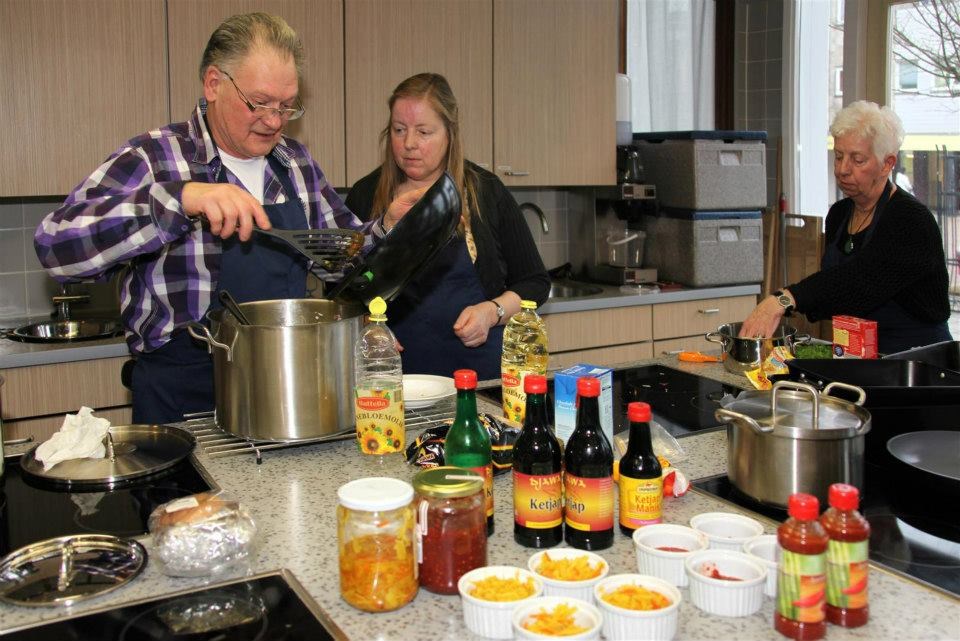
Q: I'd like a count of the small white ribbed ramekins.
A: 8